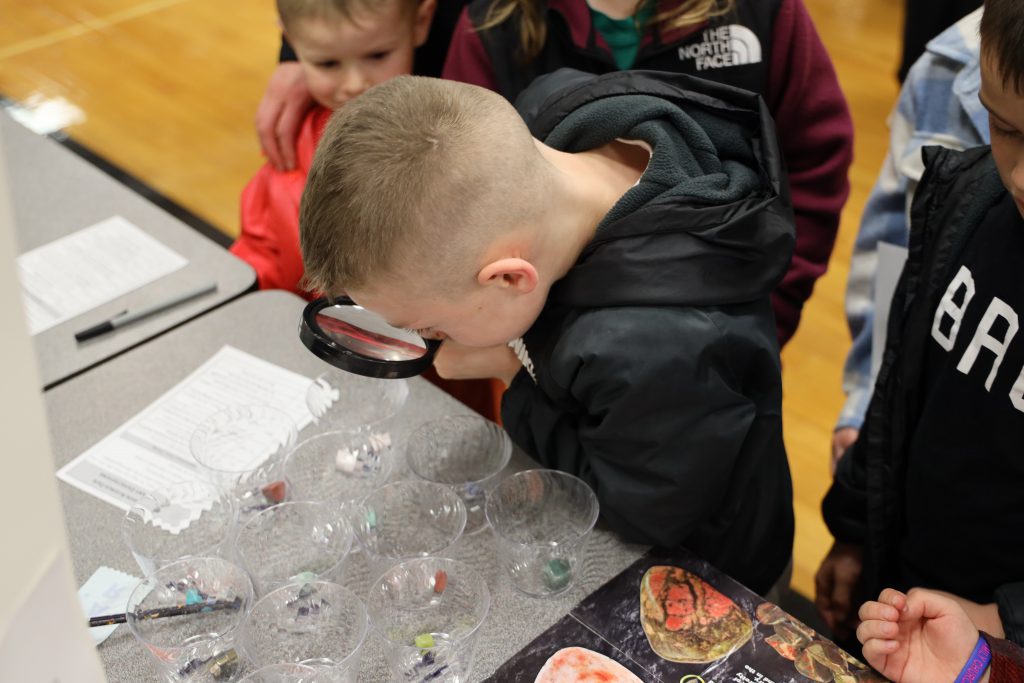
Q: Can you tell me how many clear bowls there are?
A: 12